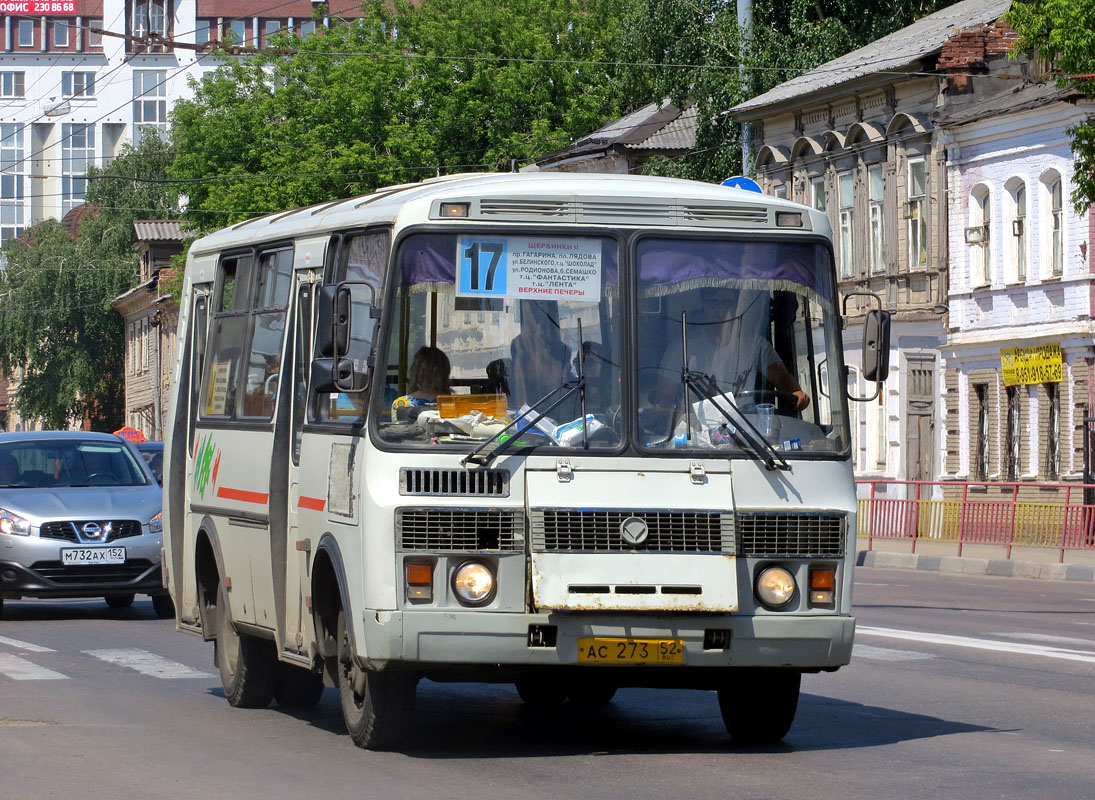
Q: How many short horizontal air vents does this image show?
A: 3